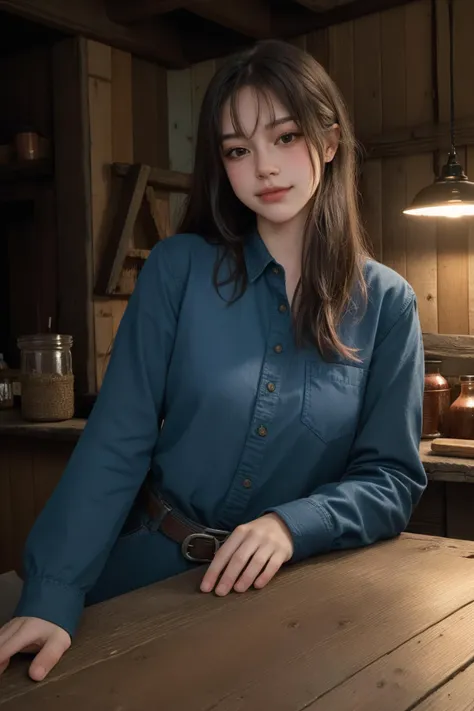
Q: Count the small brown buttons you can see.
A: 6